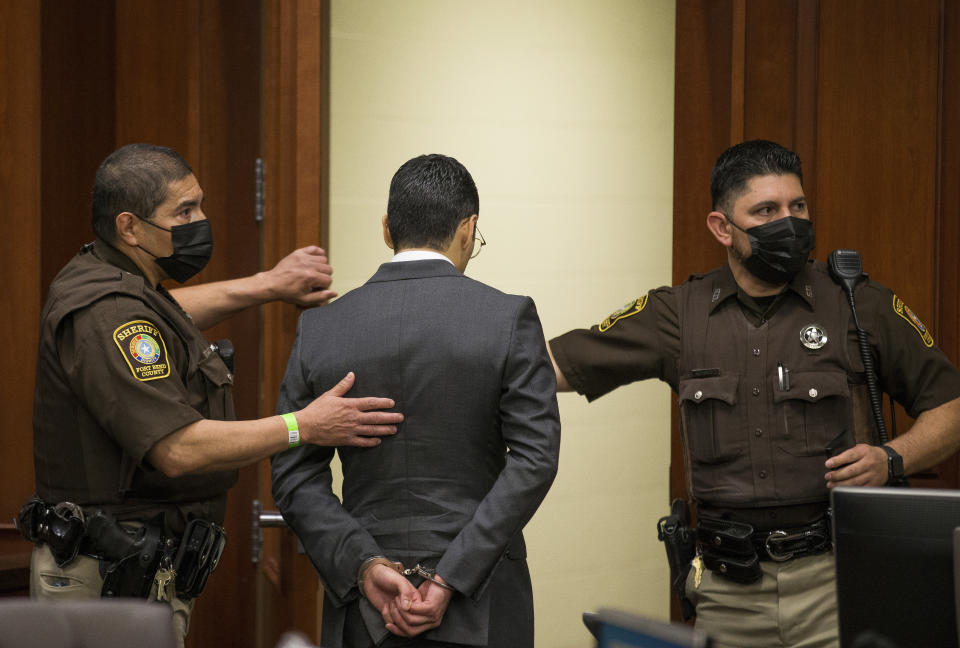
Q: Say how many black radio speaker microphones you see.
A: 1